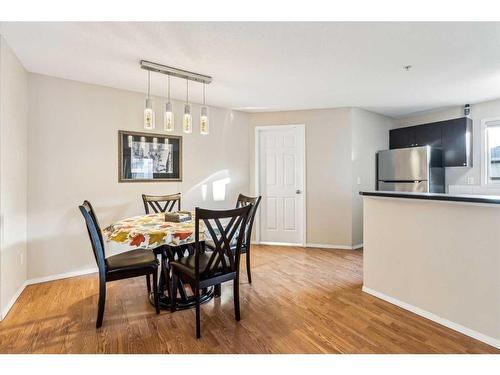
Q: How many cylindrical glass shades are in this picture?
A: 4